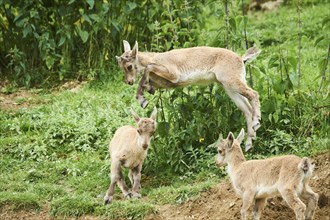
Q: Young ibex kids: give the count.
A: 3